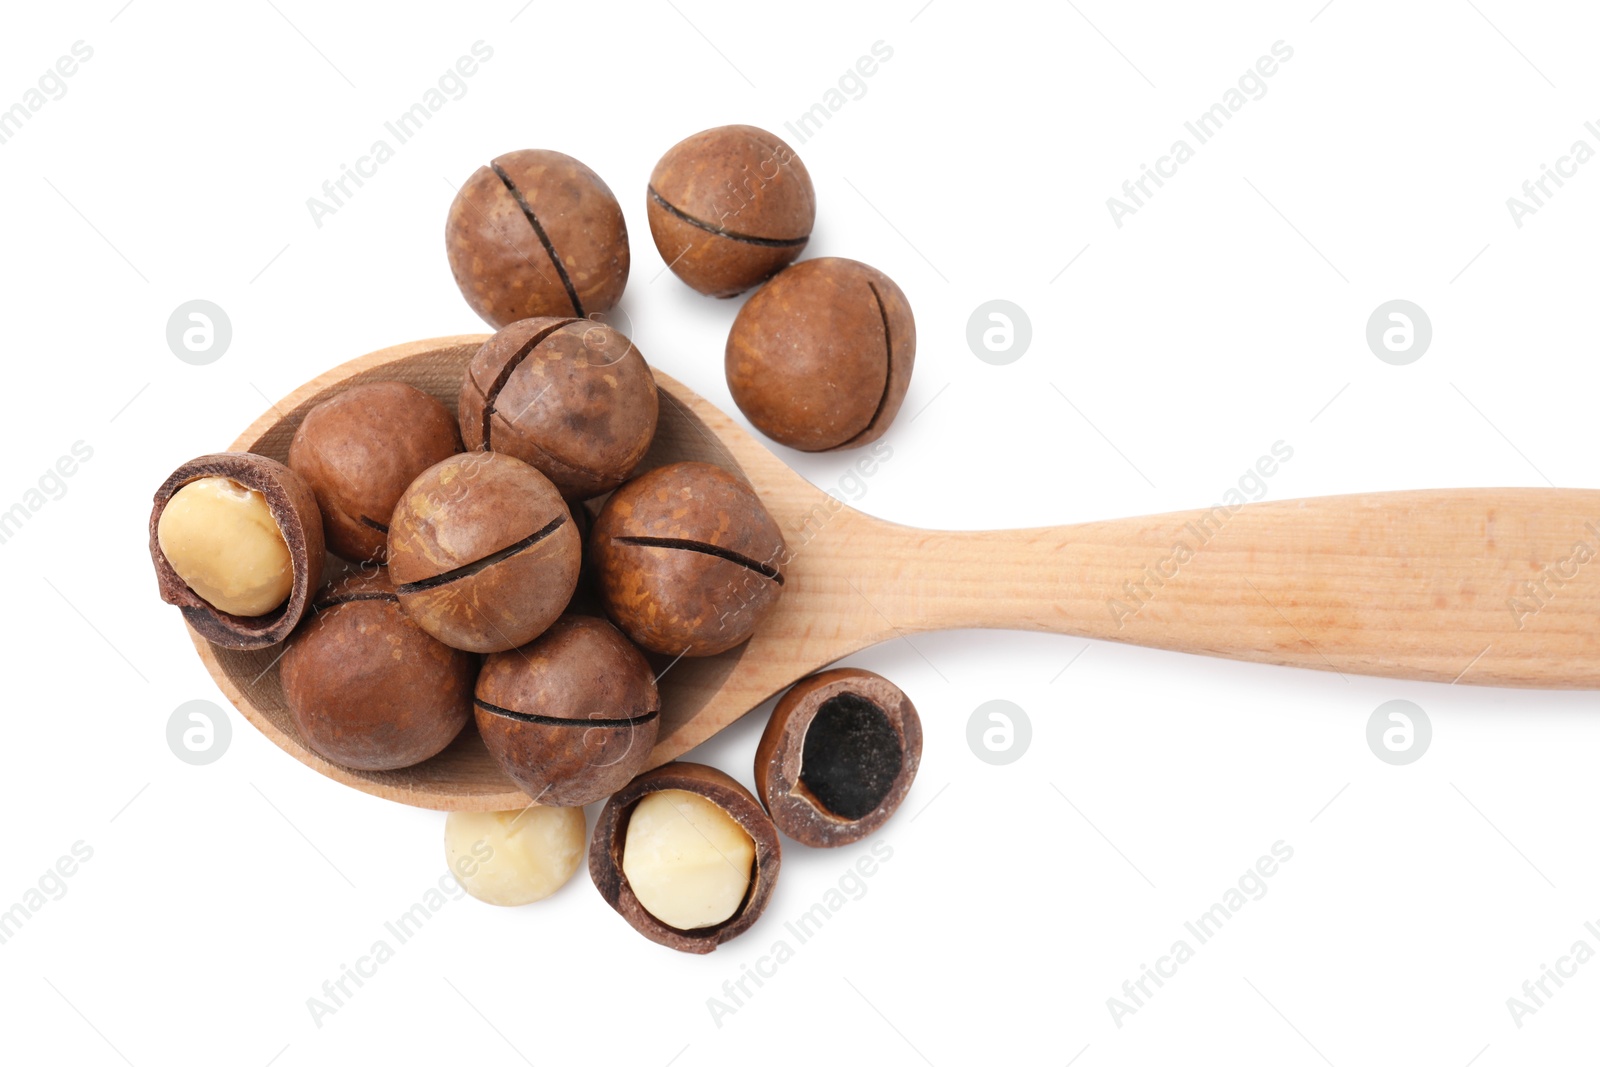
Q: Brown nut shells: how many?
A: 12